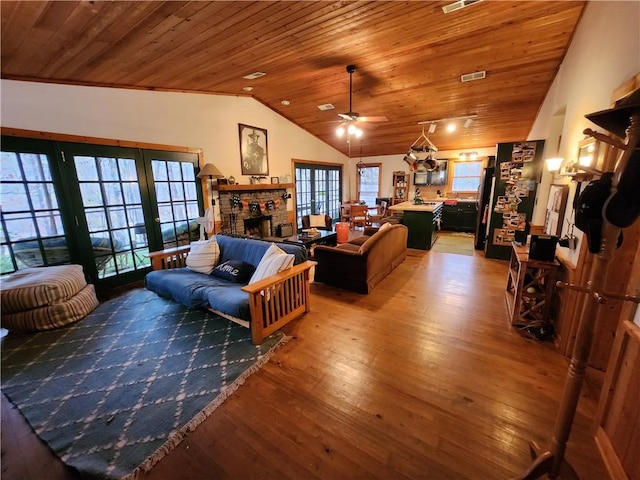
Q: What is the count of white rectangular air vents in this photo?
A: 4